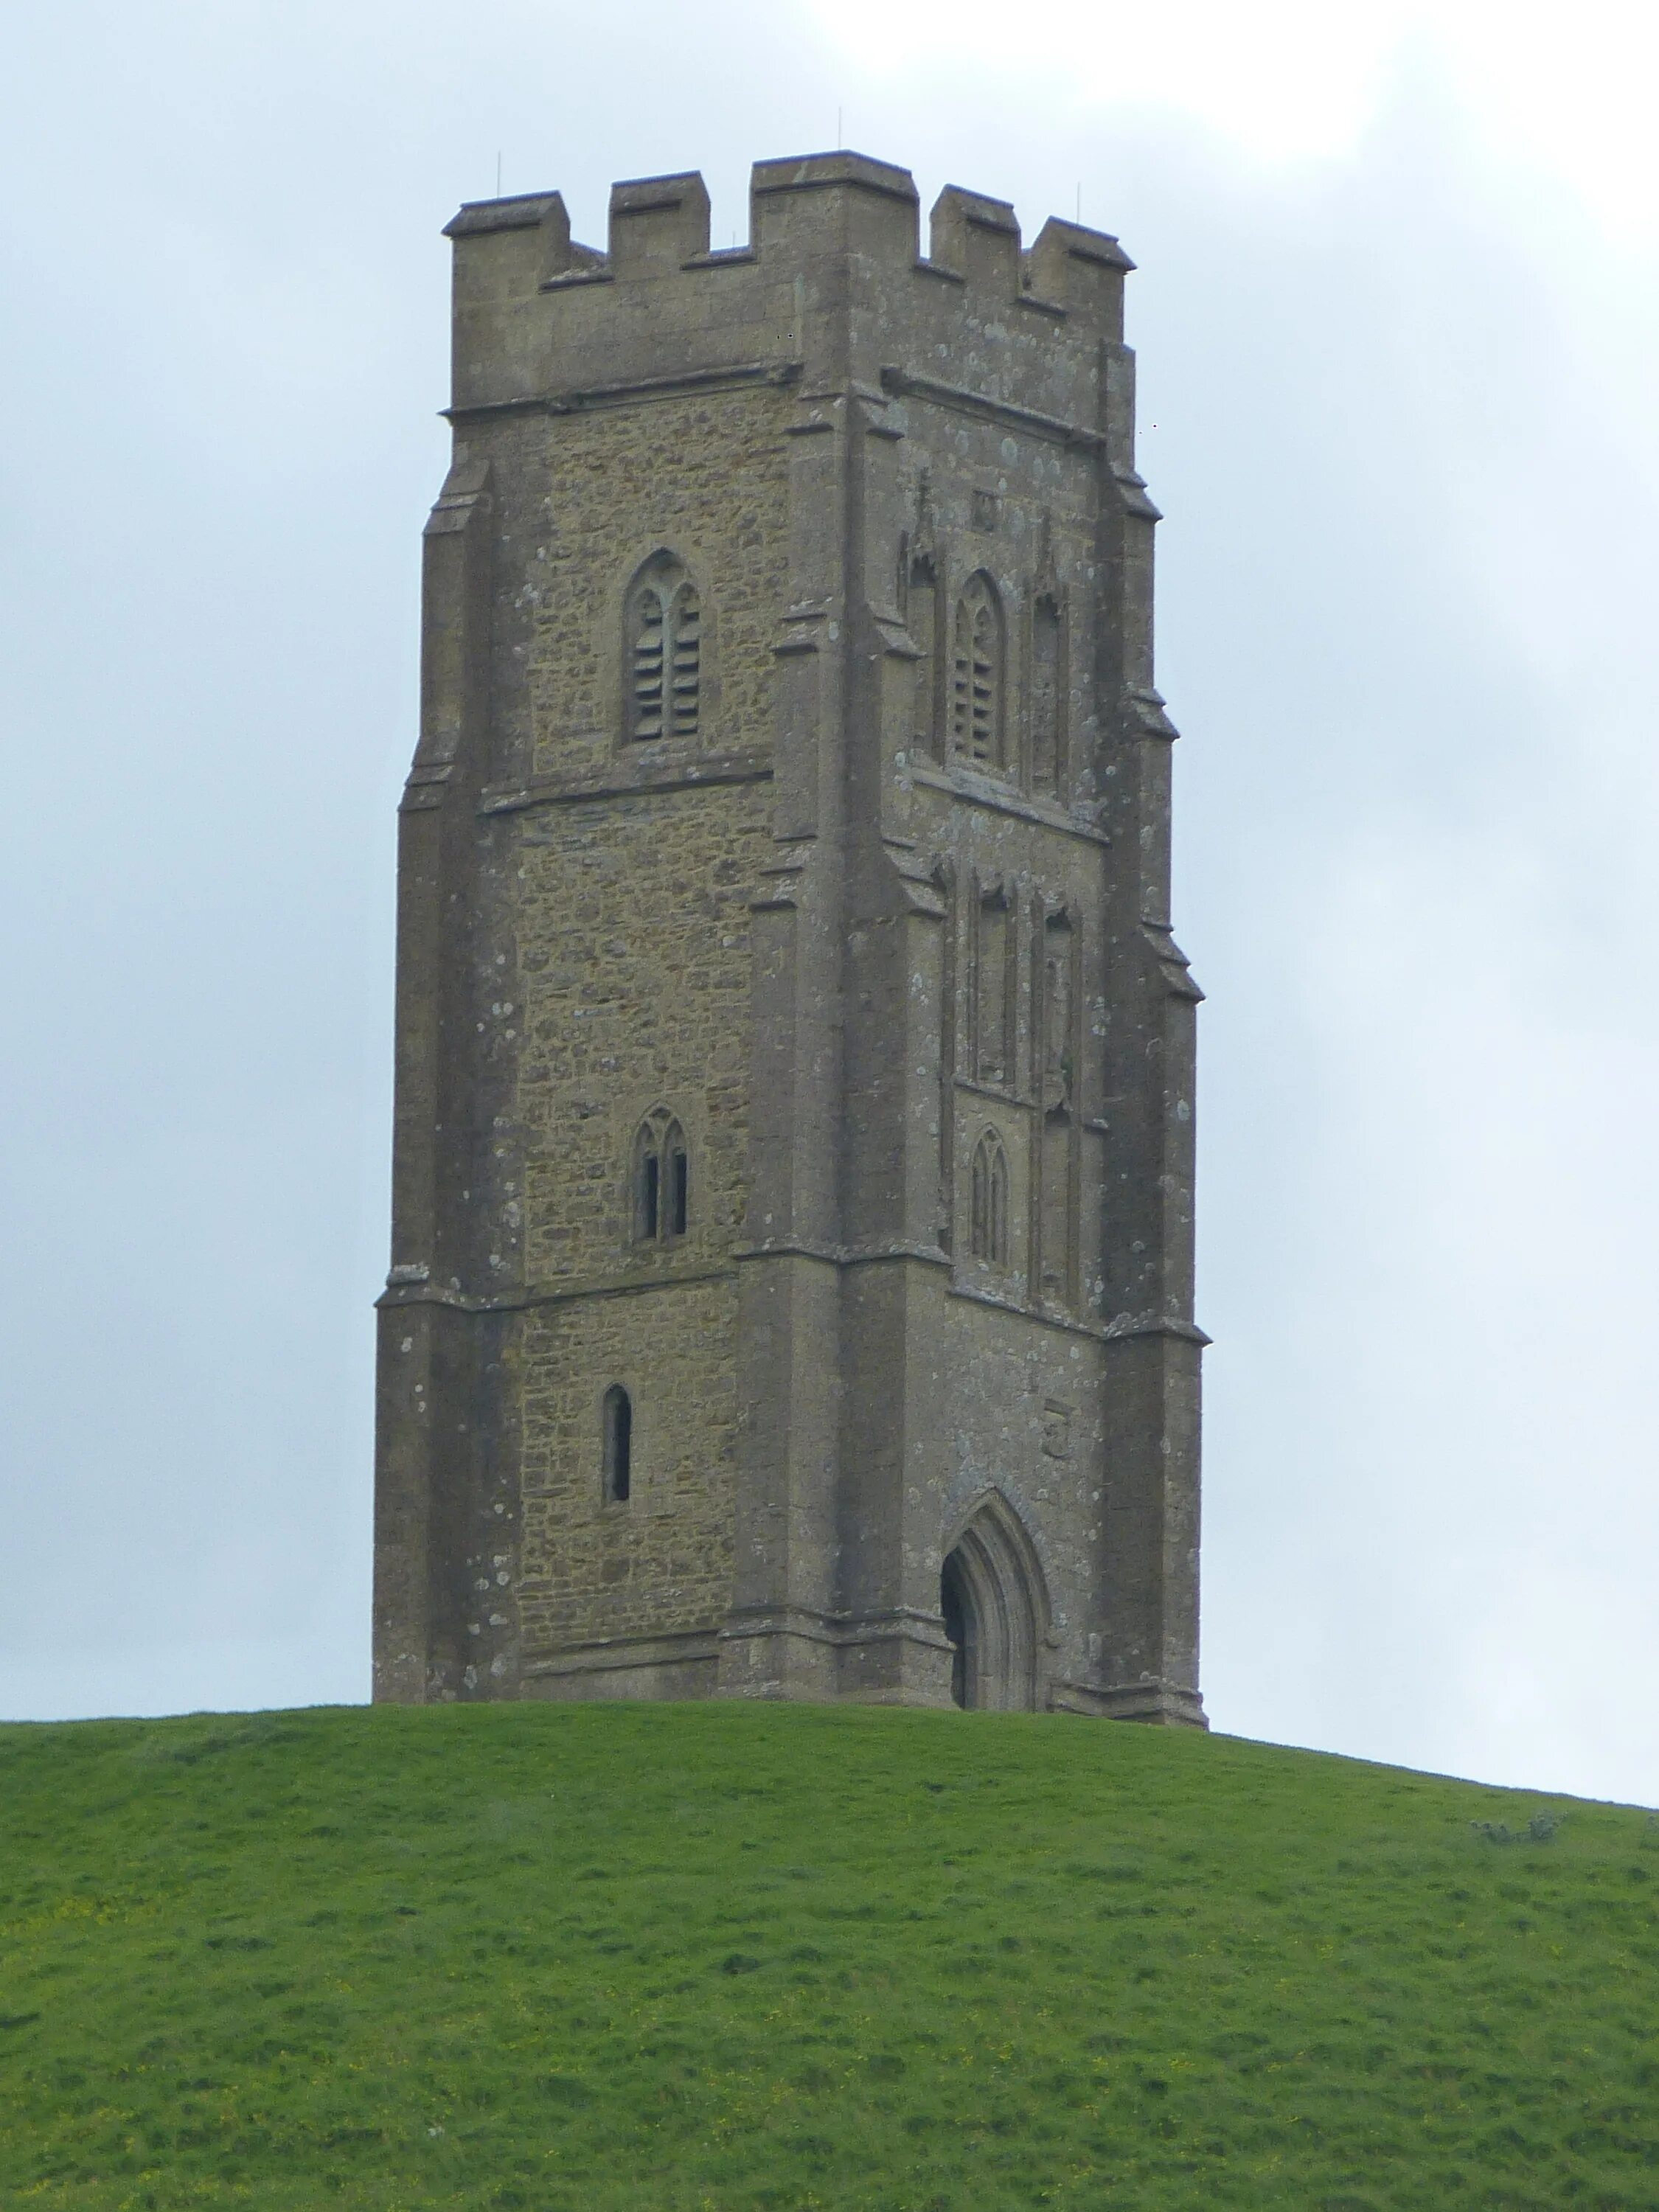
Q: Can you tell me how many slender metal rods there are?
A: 4